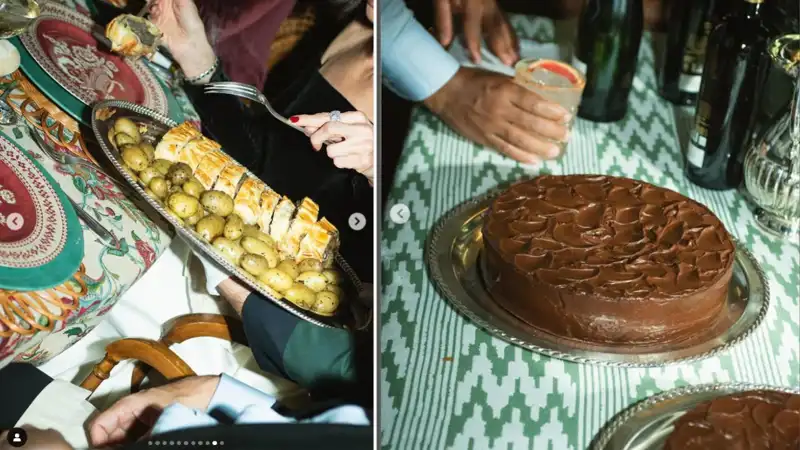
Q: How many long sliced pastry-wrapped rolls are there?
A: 1